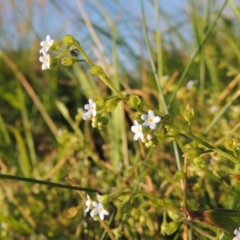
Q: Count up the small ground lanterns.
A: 0